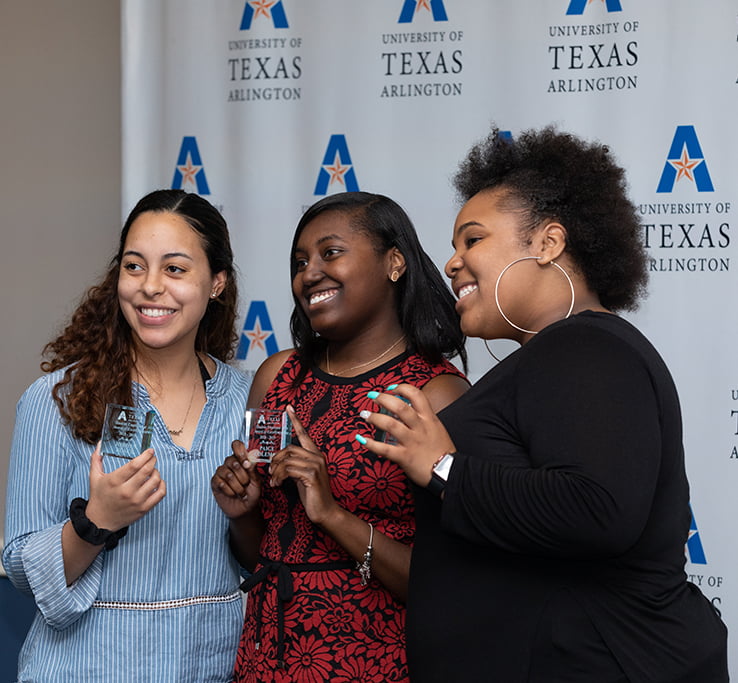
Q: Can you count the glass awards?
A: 3